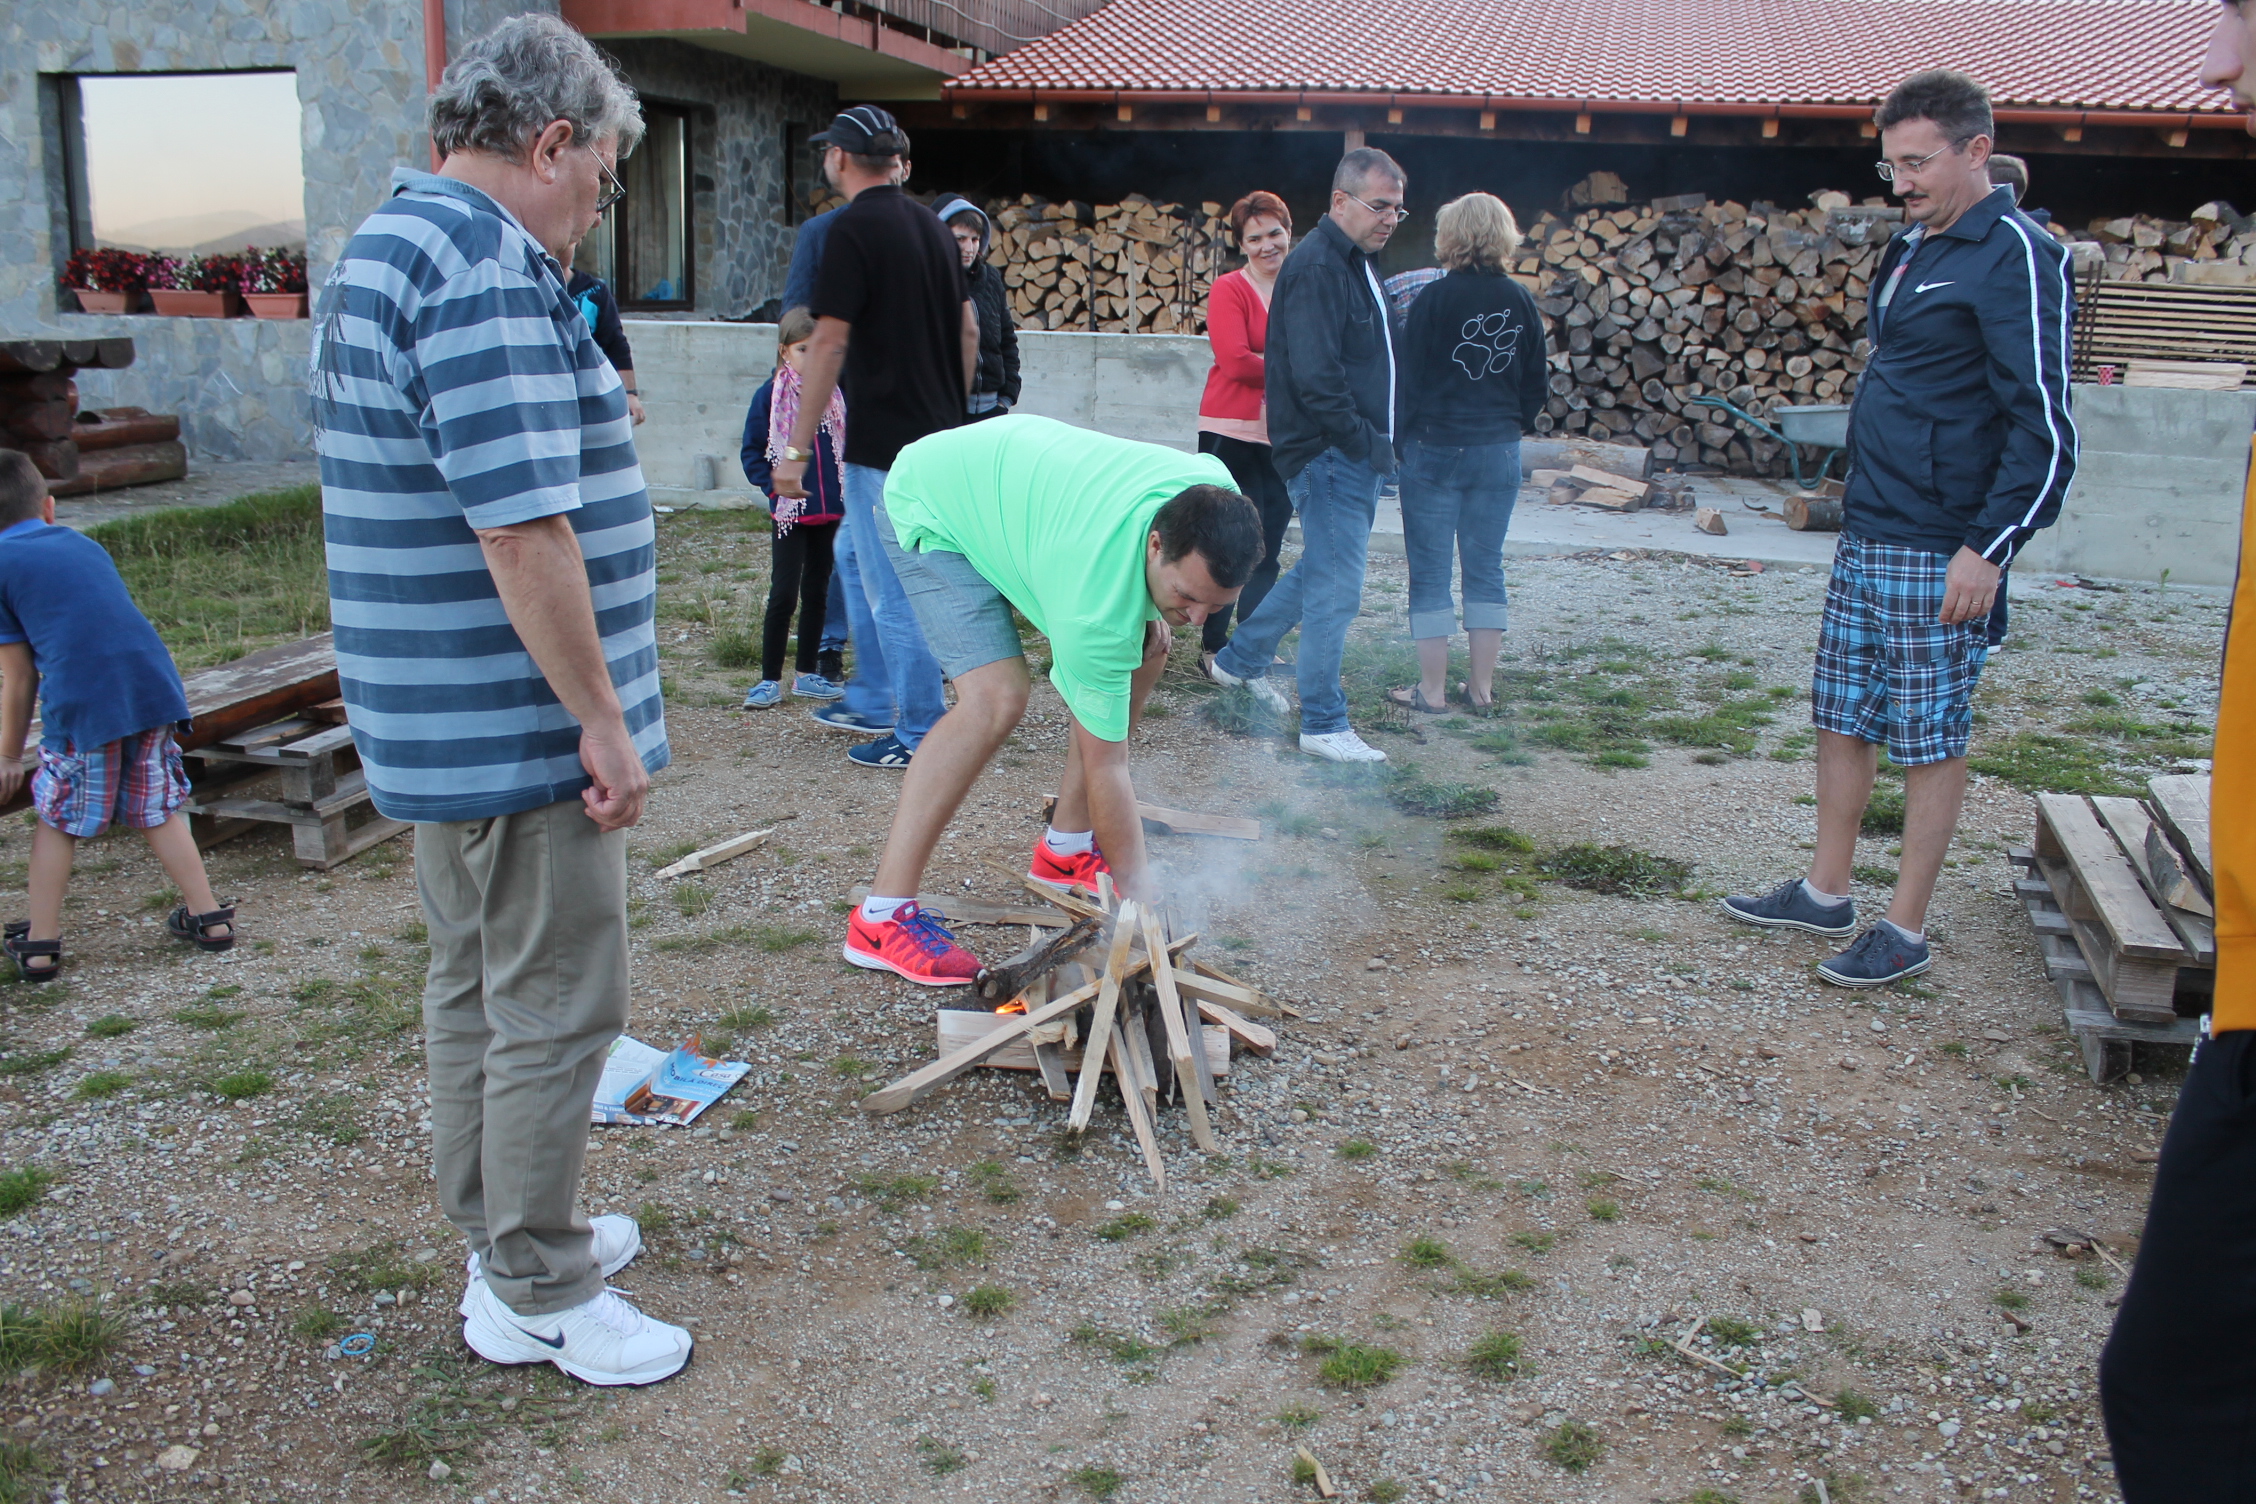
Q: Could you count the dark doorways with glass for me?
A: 1